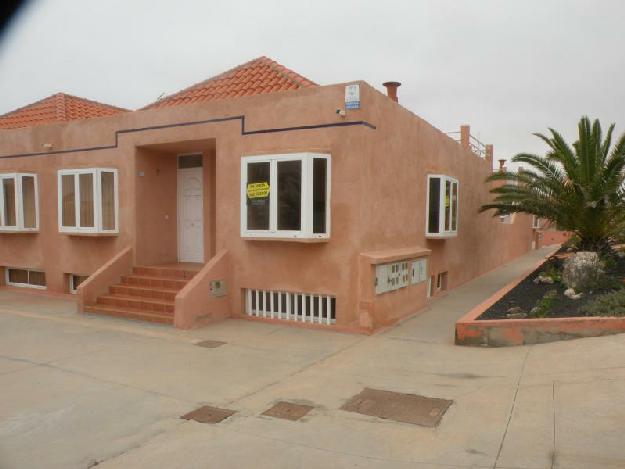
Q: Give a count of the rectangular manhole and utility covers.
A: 4